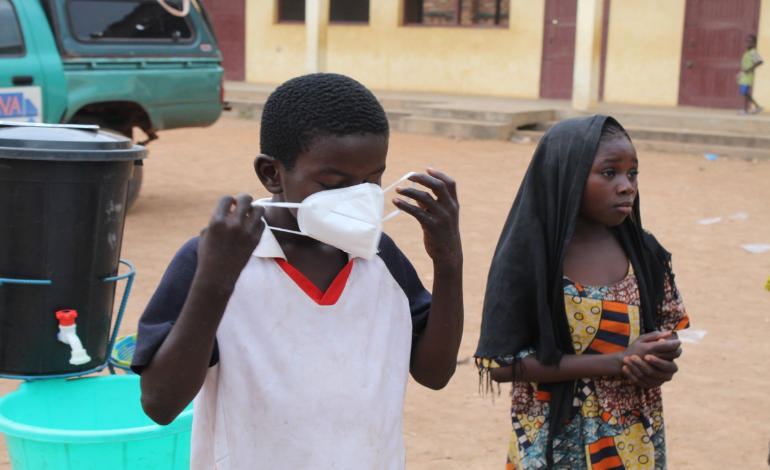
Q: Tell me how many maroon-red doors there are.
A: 3